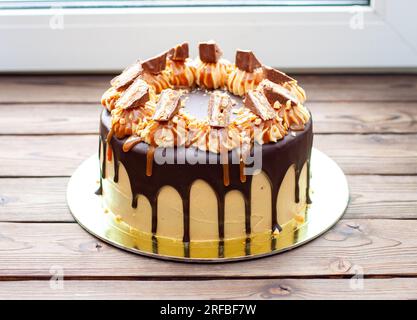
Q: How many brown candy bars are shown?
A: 11